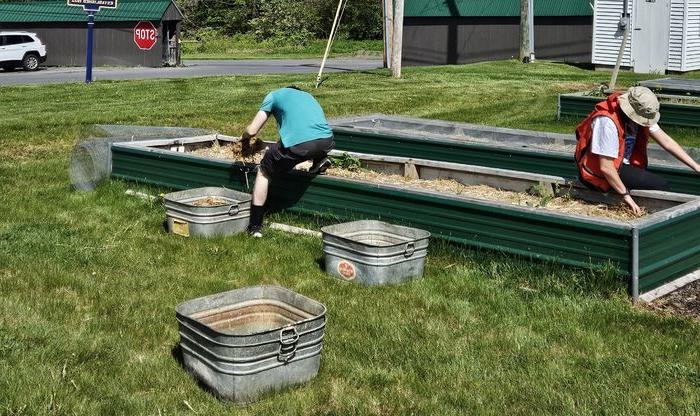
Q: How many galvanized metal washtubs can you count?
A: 3